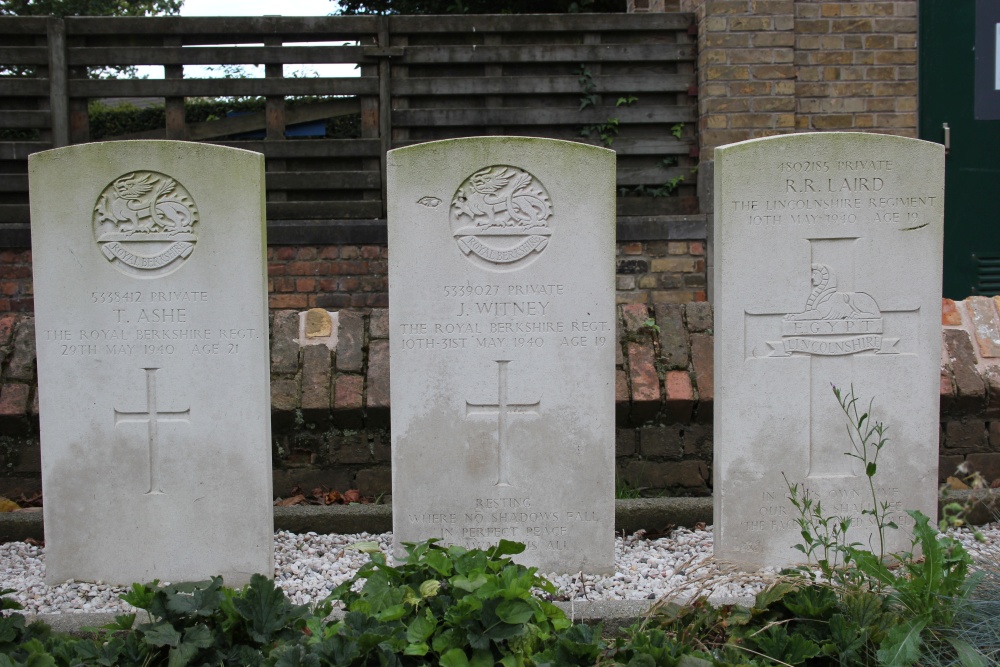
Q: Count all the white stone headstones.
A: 3